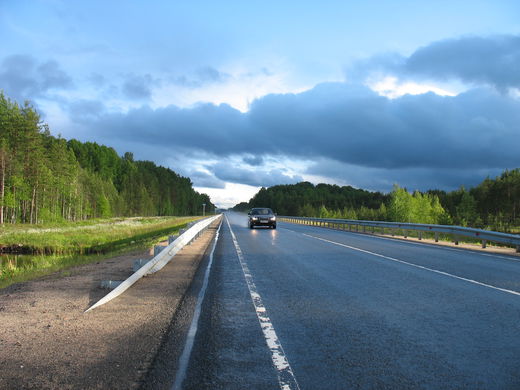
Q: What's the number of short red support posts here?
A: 0